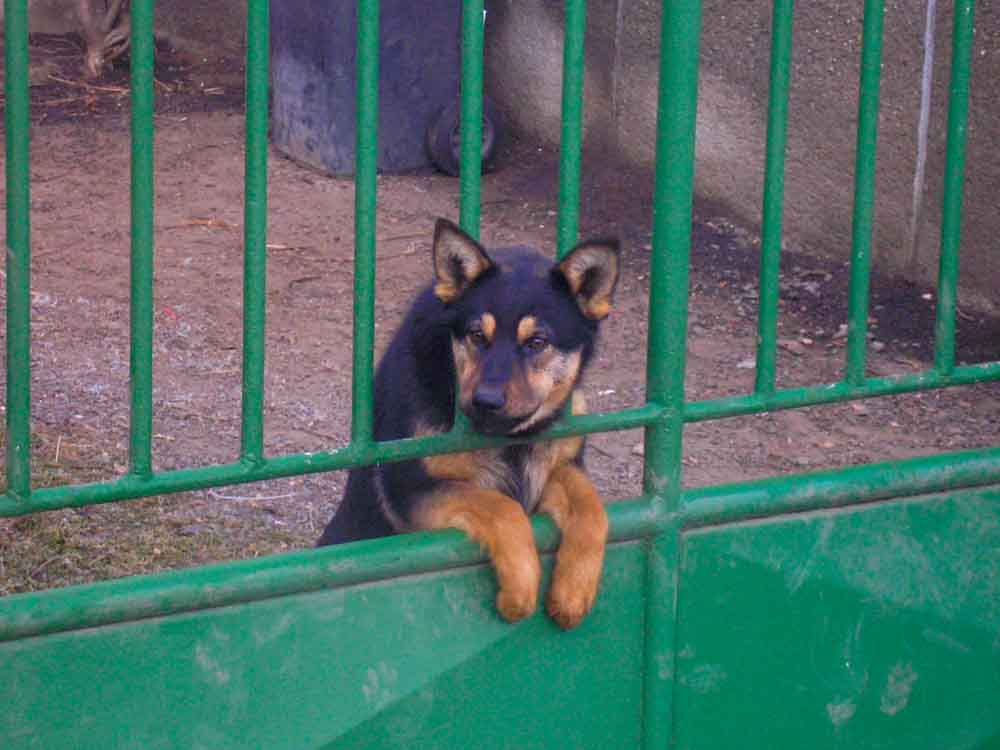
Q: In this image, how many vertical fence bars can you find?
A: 10